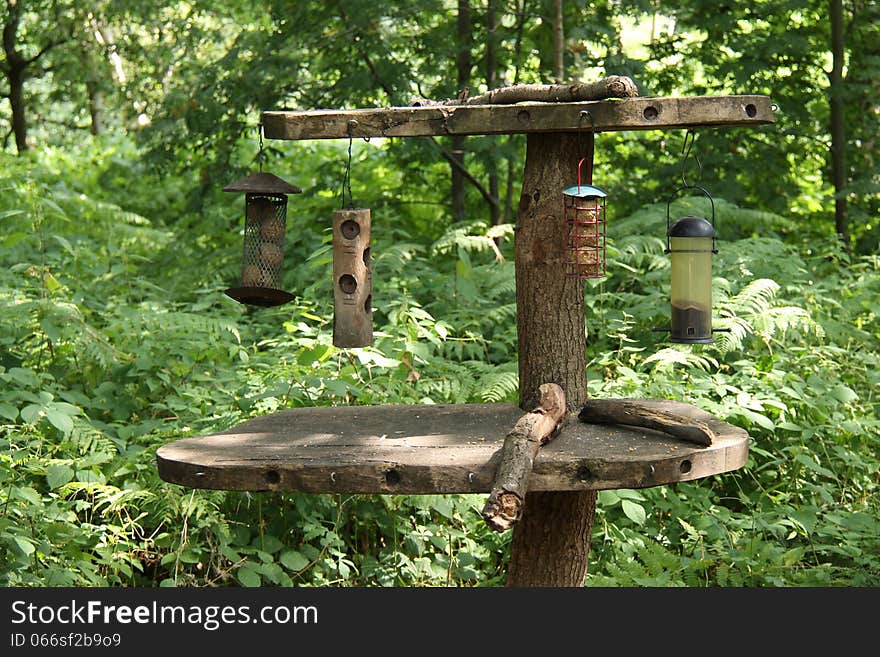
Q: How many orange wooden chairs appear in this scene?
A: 0